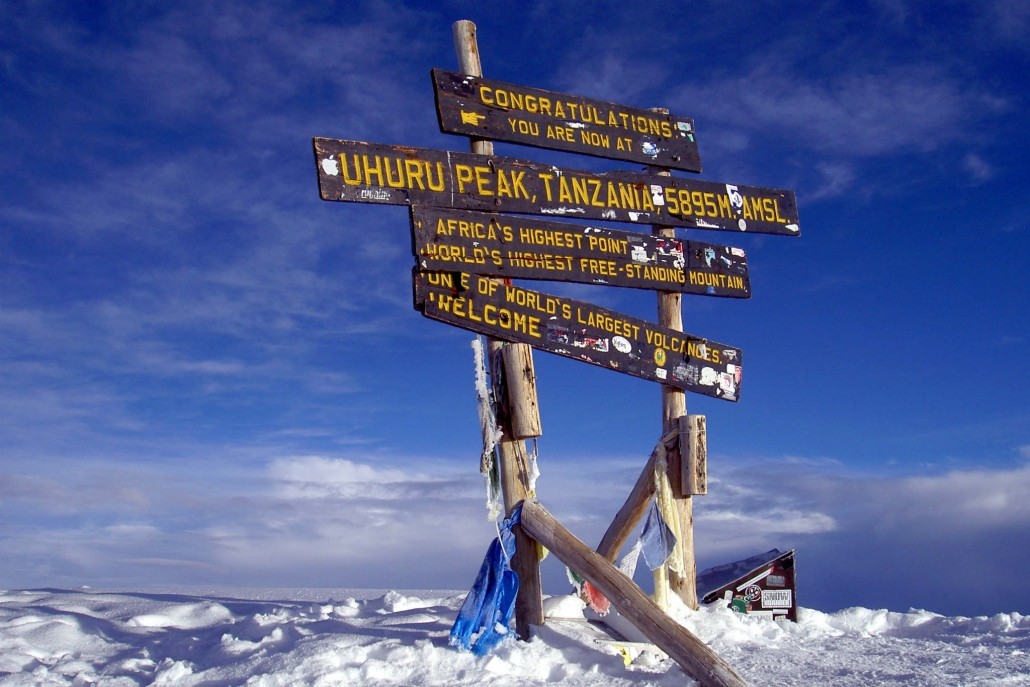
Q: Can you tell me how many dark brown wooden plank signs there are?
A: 4